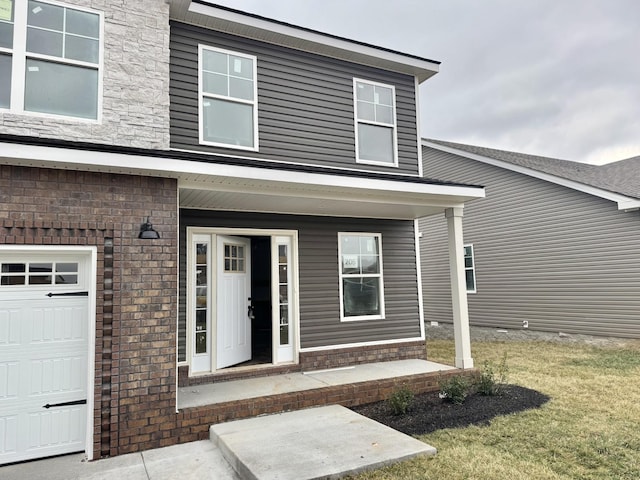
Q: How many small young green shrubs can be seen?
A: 3